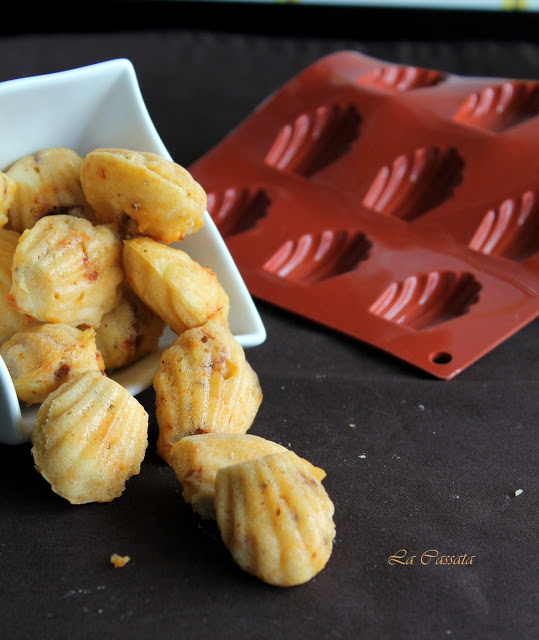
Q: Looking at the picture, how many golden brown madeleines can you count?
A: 12